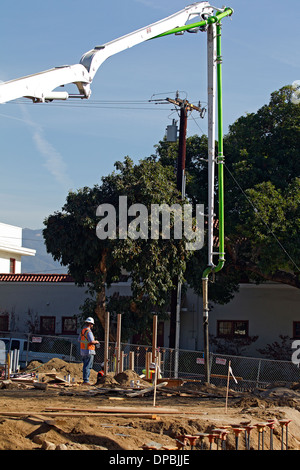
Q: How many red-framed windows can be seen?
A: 6